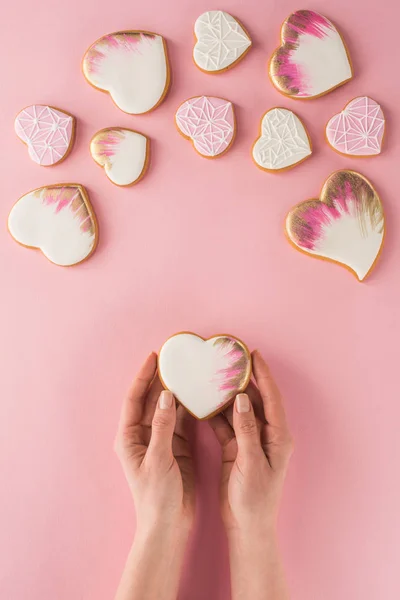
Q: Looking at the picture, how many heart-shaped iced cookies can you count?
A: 11